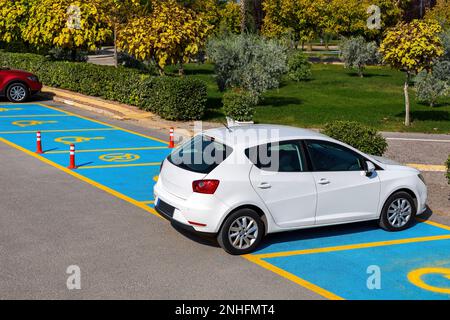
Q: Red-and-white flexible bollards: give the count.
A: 3